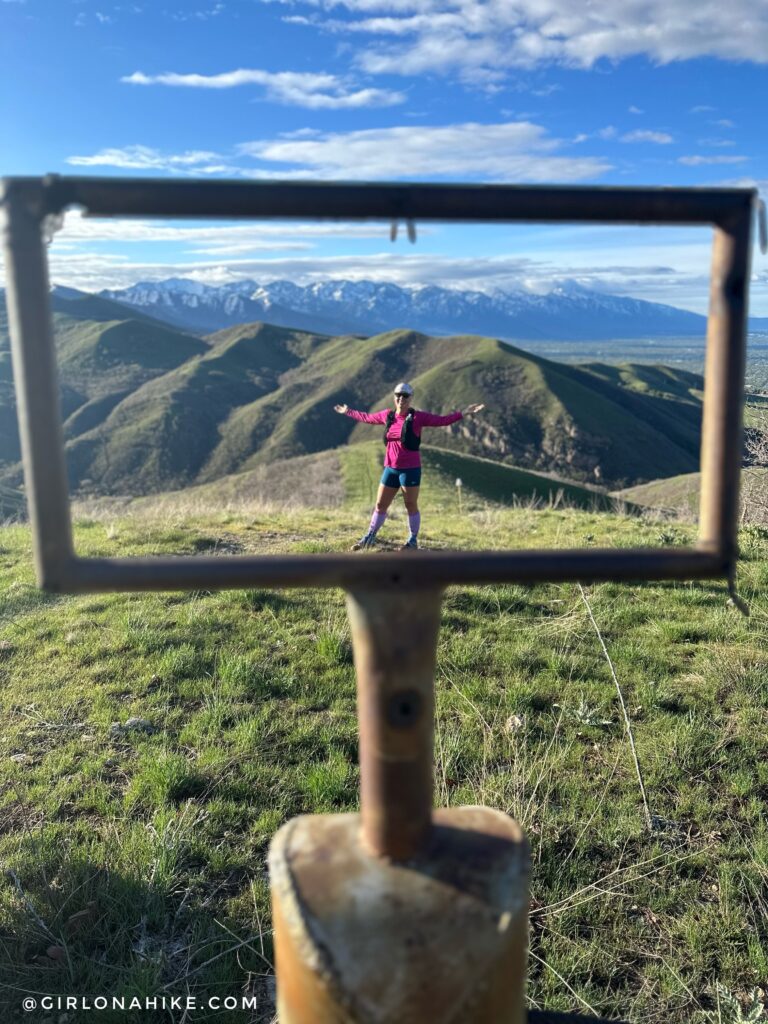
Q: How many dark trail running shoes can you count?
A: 2